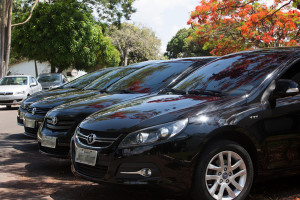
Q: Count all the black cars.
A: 4